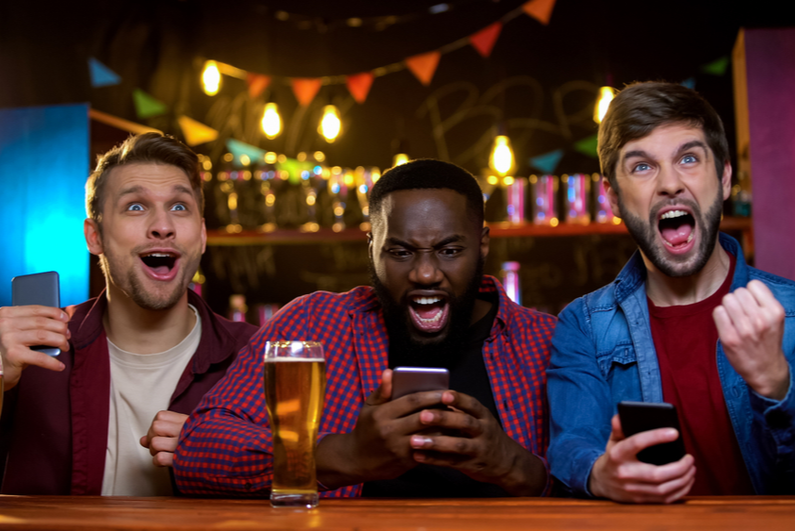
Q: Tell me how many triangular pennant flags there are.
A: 15